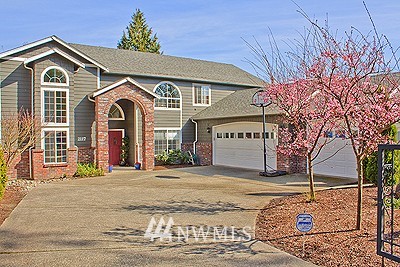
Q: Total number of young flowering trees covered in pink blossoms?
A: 2